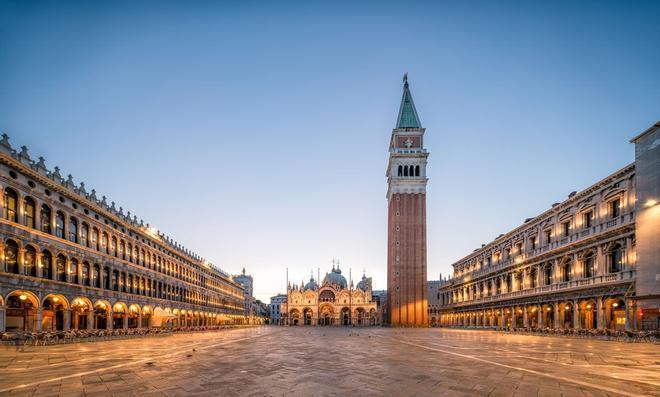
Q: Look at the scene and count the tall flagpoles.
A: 3